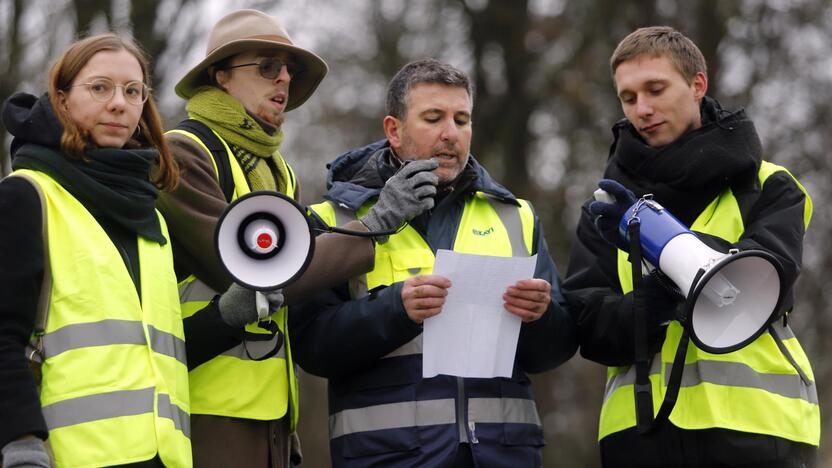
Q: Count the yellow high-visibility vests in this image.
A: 4